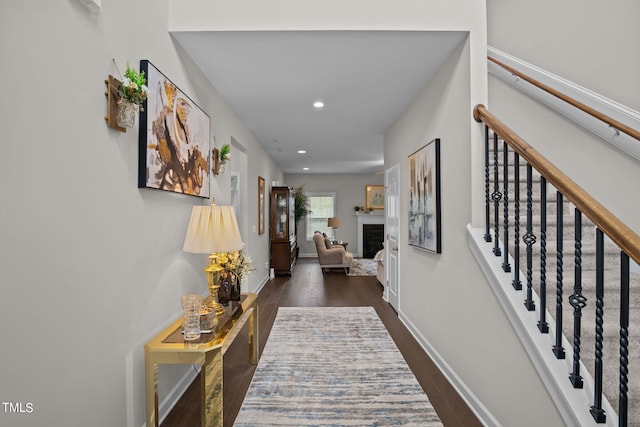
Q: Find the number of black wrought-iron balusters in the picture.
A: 10